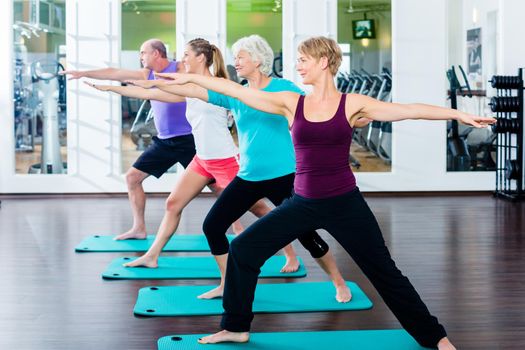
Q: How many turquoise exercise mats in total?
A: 4